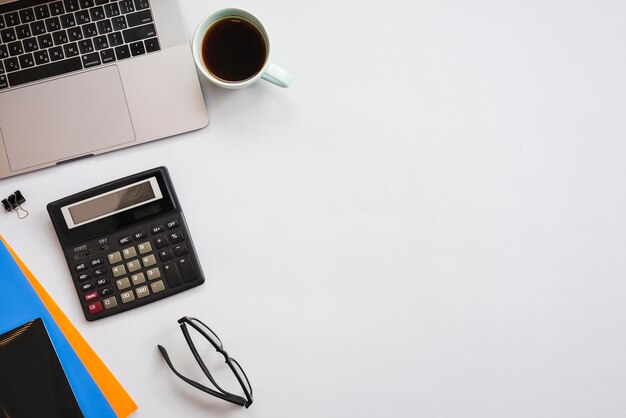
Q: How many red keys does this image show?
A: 2